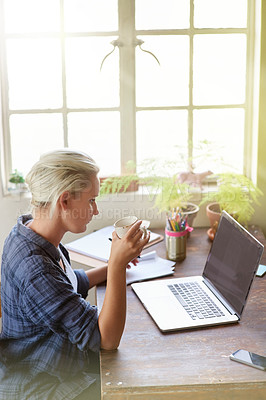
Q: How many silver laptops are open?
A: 1